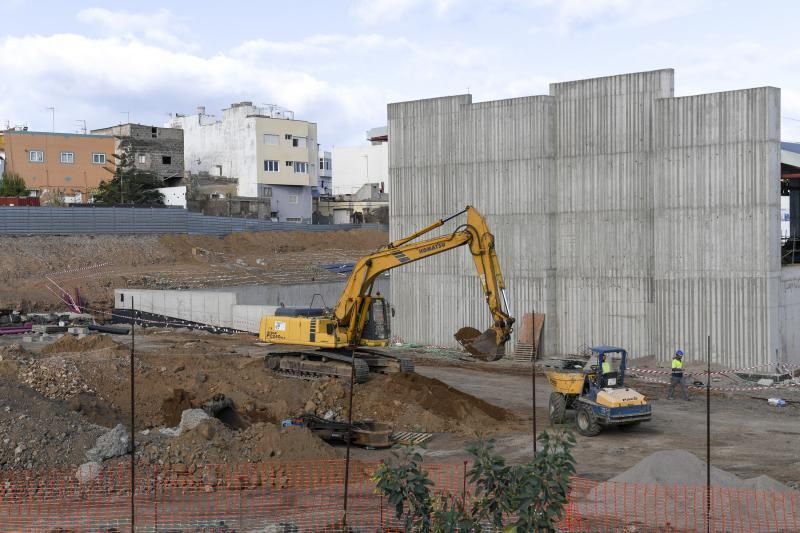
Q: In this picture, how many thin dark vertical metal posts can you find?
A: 4